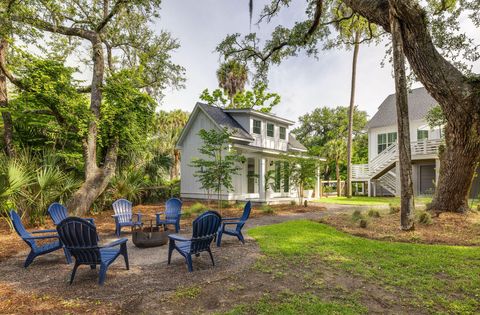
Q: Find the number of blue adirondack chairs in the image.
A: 7